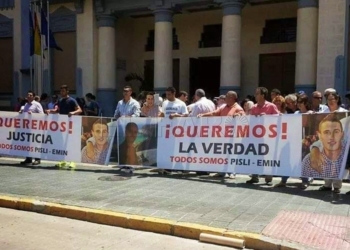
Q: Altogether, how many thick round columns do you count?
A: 4